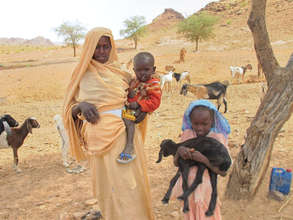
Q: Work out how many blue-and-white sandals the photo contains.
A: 1